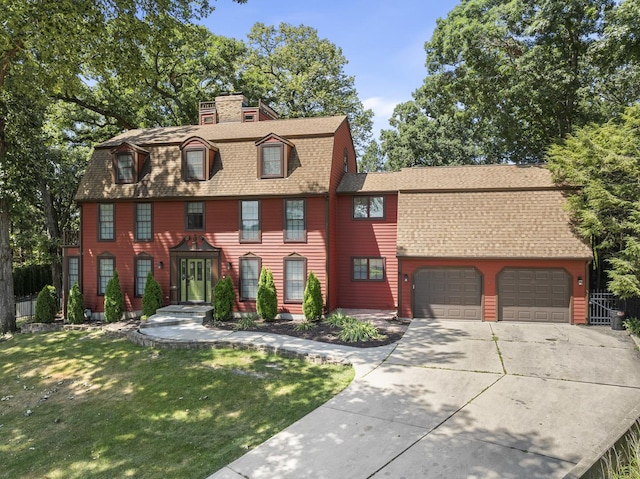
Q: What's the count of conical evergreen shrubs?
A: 7